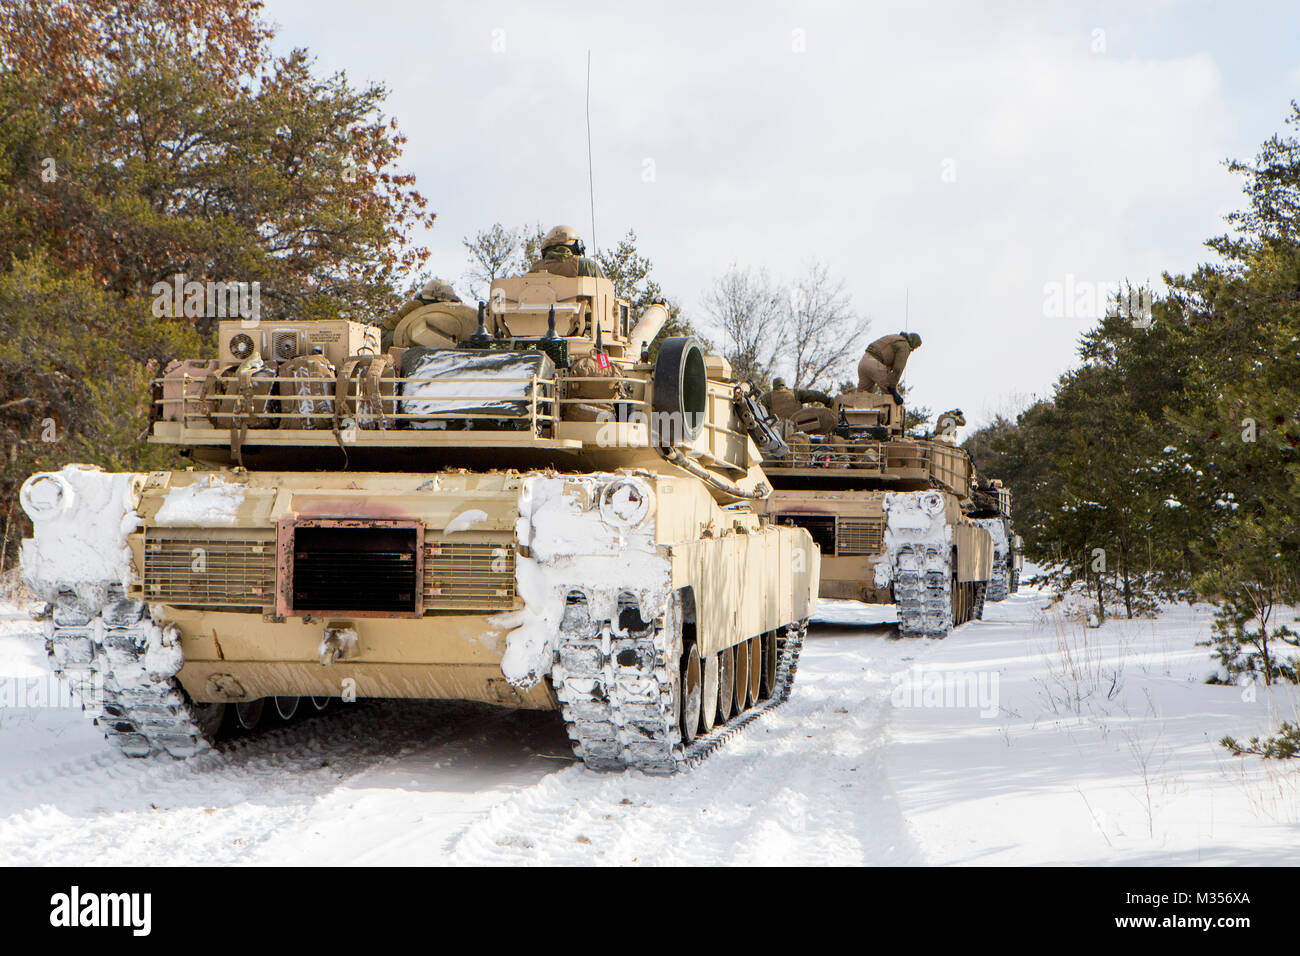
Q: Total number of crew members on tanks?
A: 5